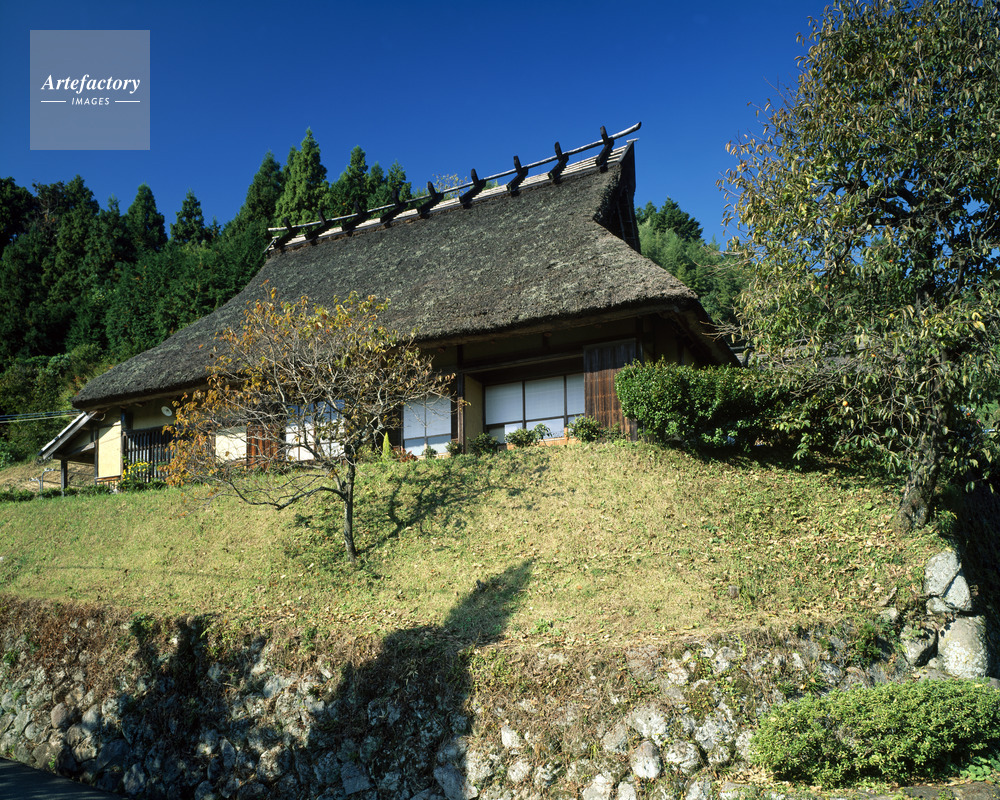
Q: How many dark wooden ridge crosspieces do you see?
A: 9